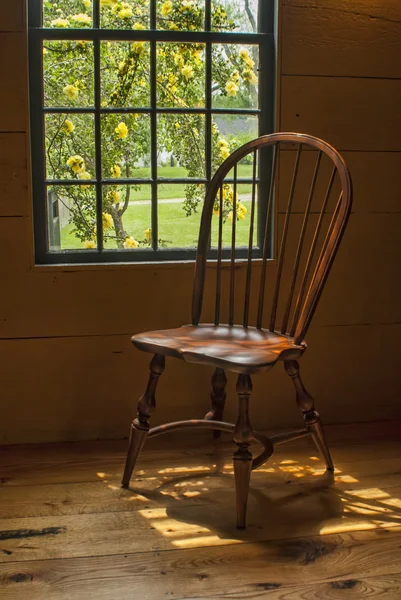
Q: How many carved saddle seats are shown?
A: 1